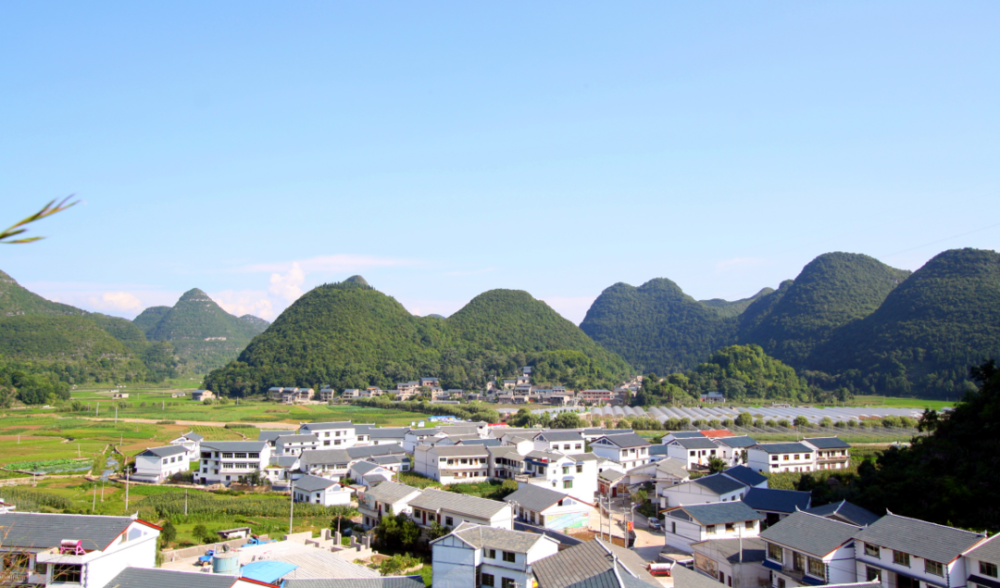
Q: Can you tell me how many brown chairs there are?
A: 0